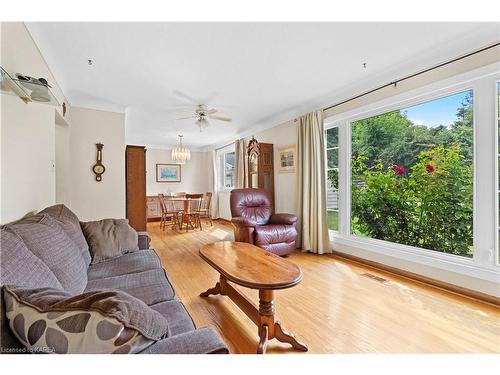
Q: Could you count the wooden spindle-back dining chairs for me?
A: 4